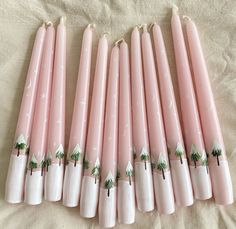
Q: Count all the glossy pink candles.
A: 12